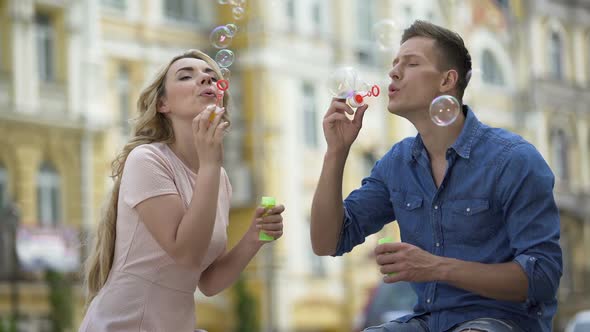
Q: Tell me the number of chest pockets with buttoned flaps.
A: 2